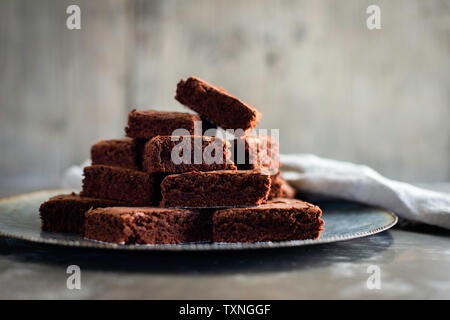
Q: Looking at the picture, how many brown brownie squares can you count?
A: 11